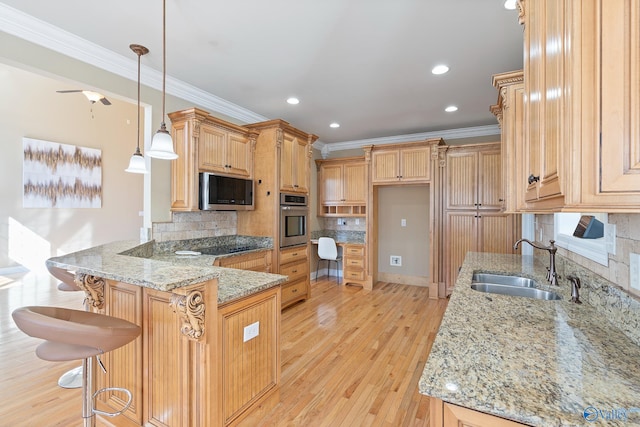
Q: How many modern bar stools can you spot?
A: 2